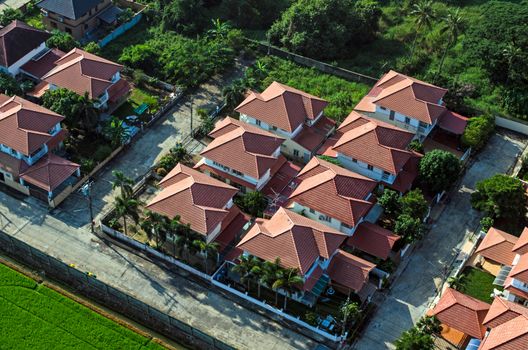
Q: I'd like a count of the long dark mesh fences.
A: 1